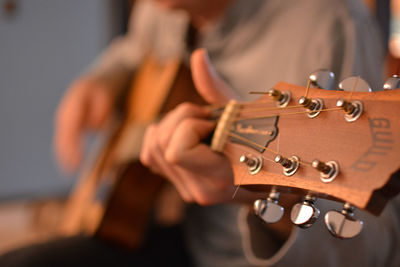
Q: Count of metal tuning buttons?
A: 6